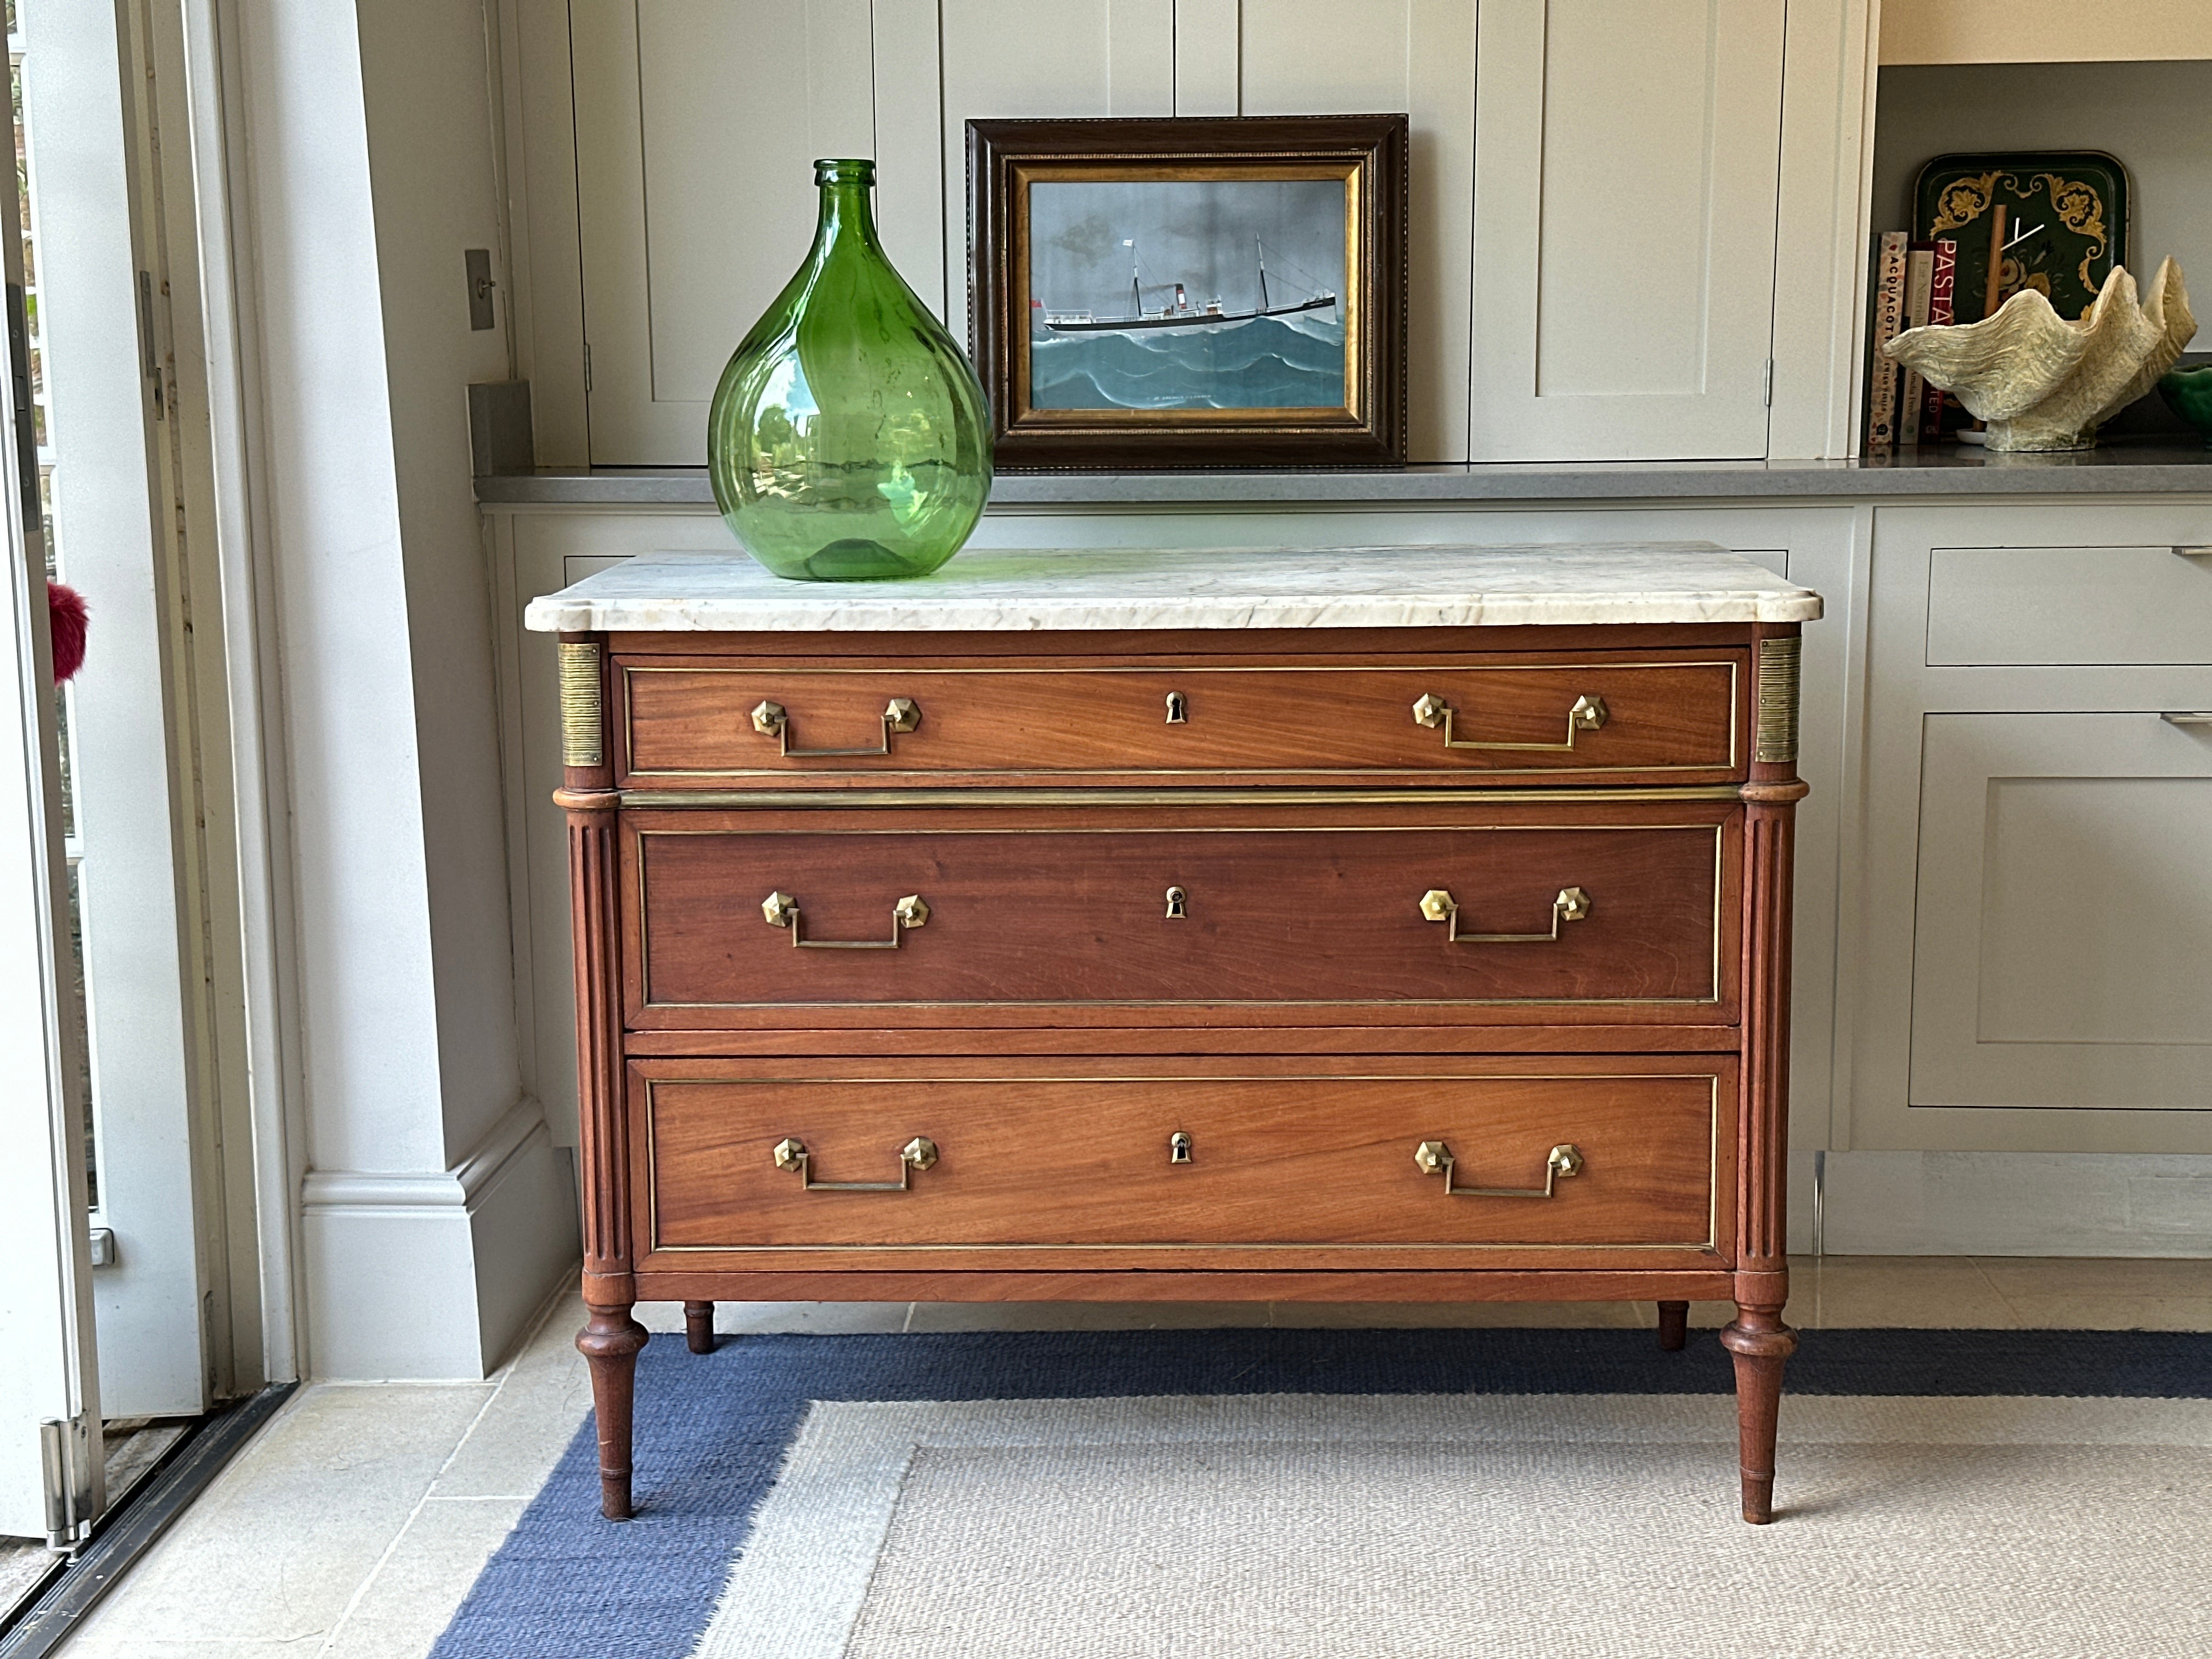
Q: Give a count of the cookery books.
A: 3